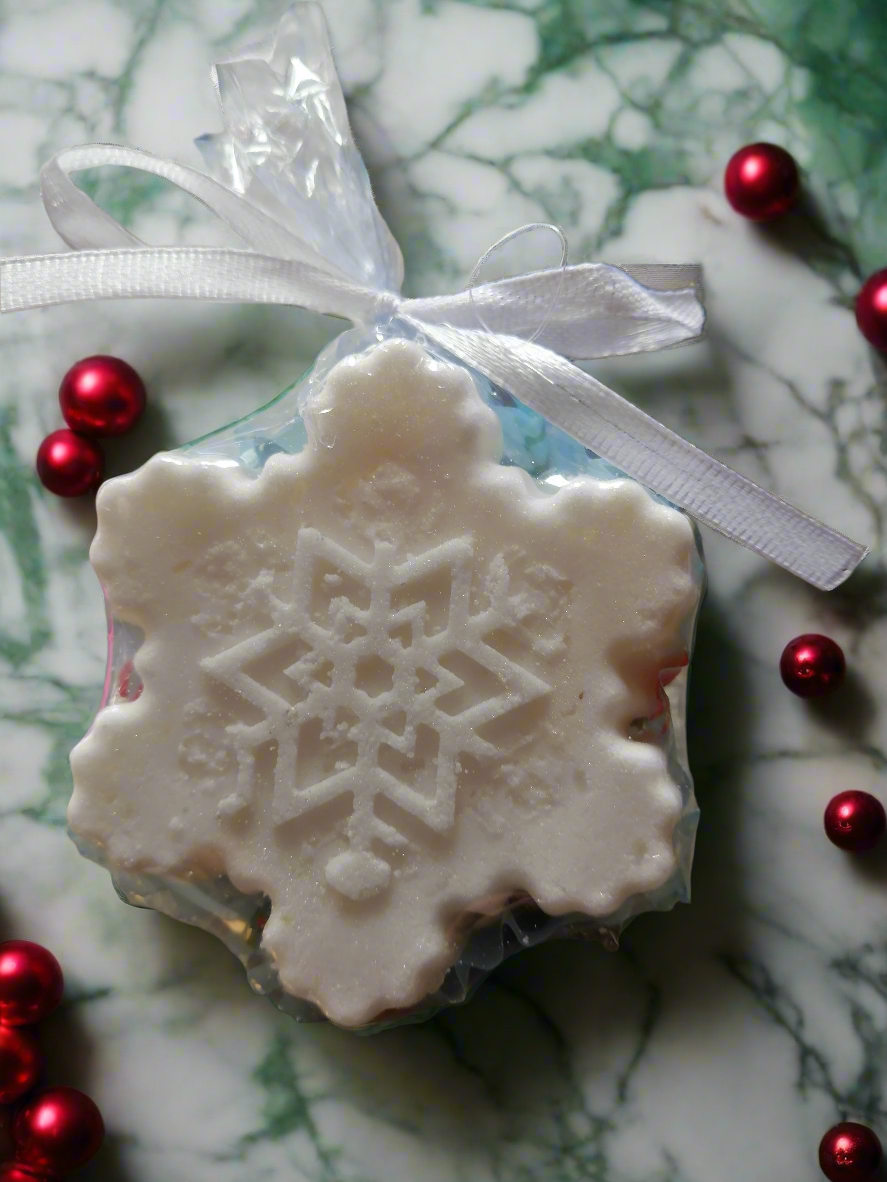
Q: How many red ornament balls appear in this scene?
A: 11